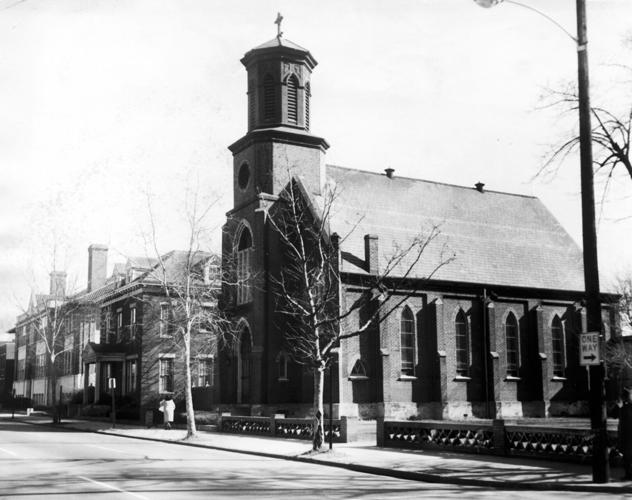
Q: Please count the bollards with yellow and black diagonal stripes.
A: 0